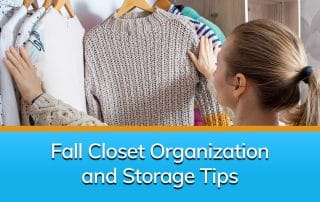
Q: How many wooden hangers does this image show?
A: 5